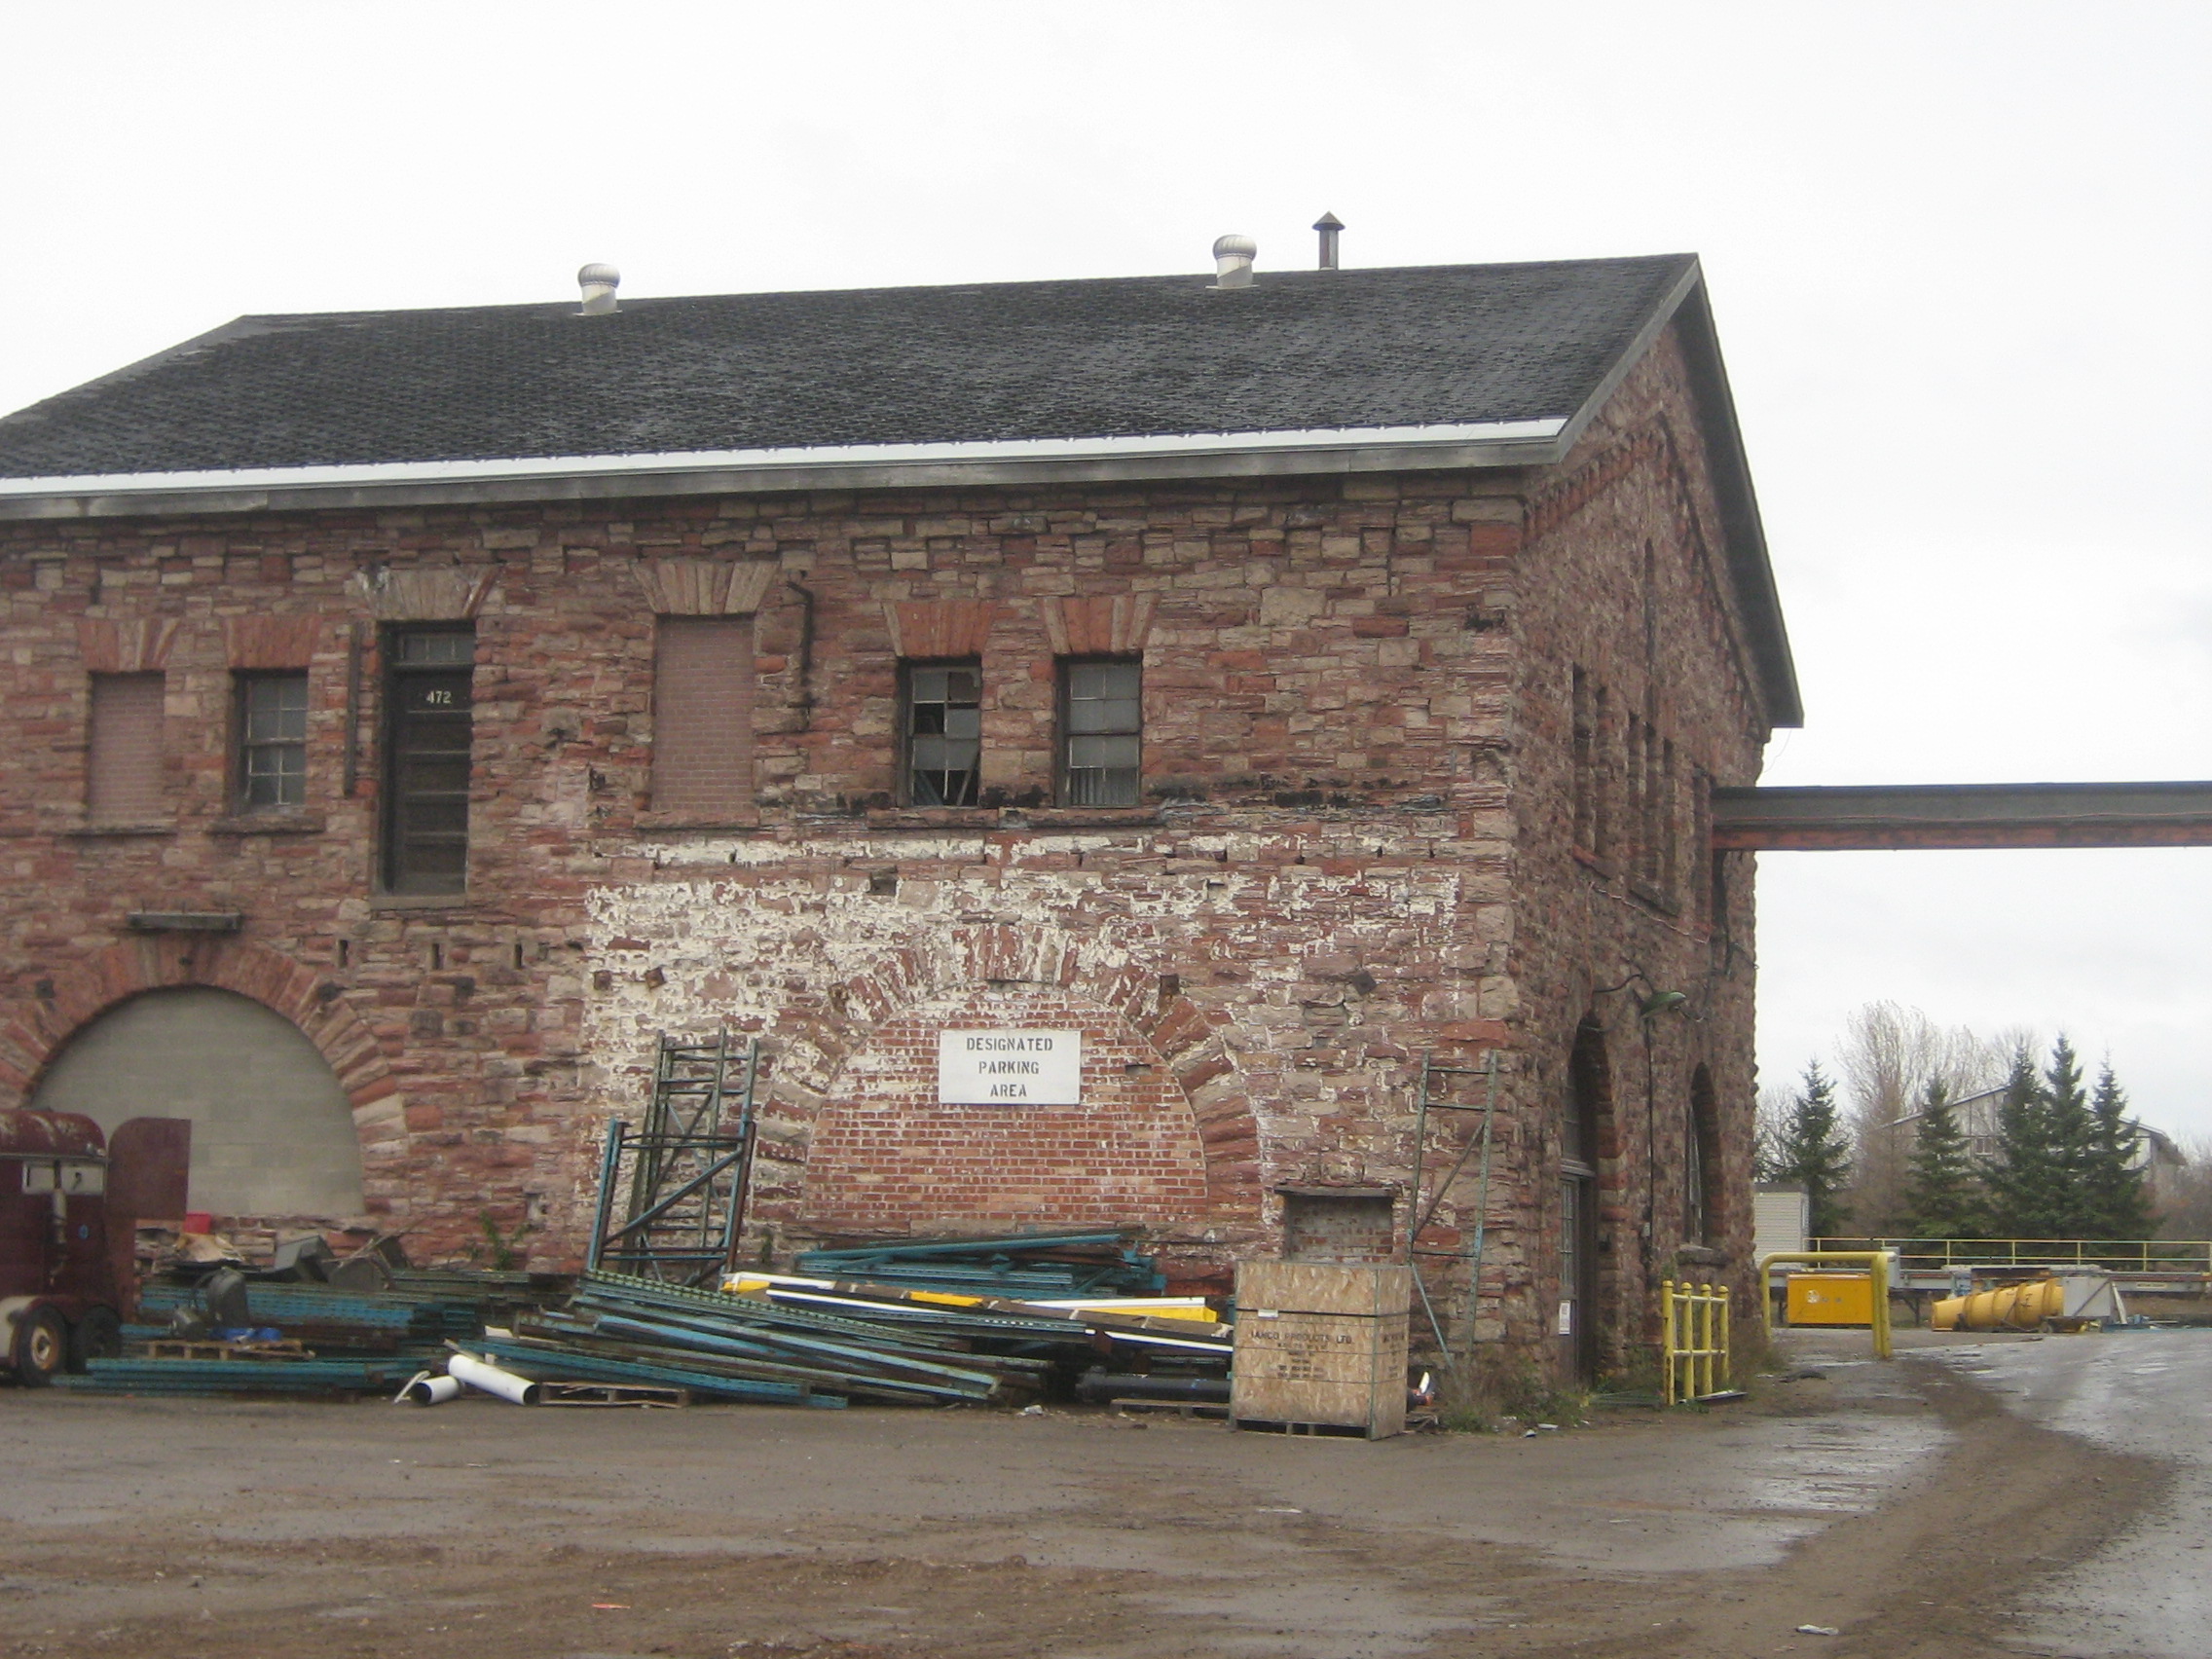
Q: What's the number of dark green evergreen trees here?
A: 5